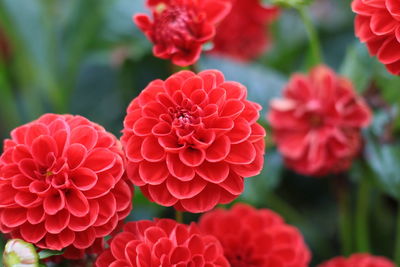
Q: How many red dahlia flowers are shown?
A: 9